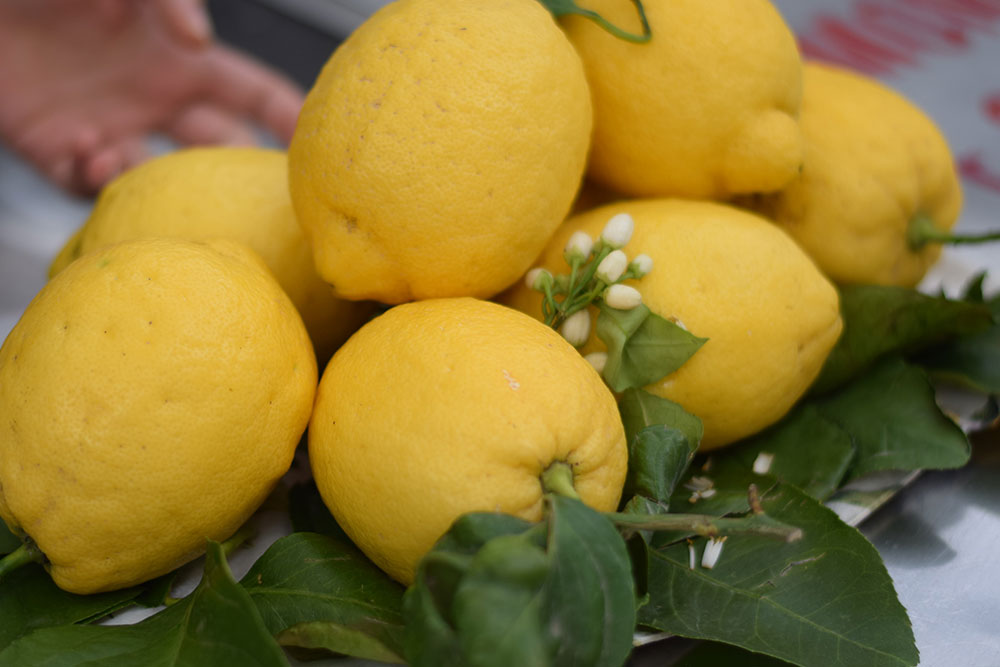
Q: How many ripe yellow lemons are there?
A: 7